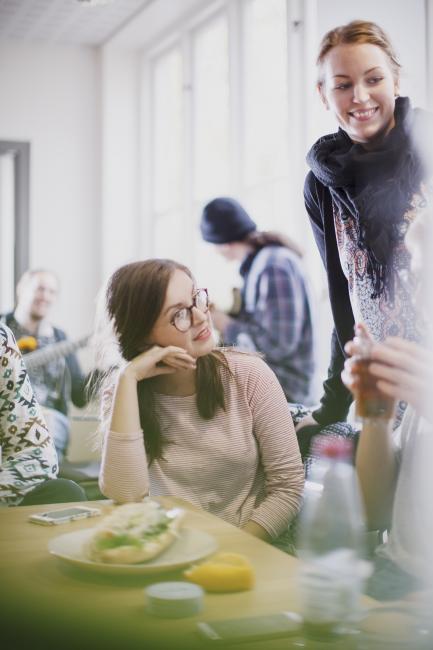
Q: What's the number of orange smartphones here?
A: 0